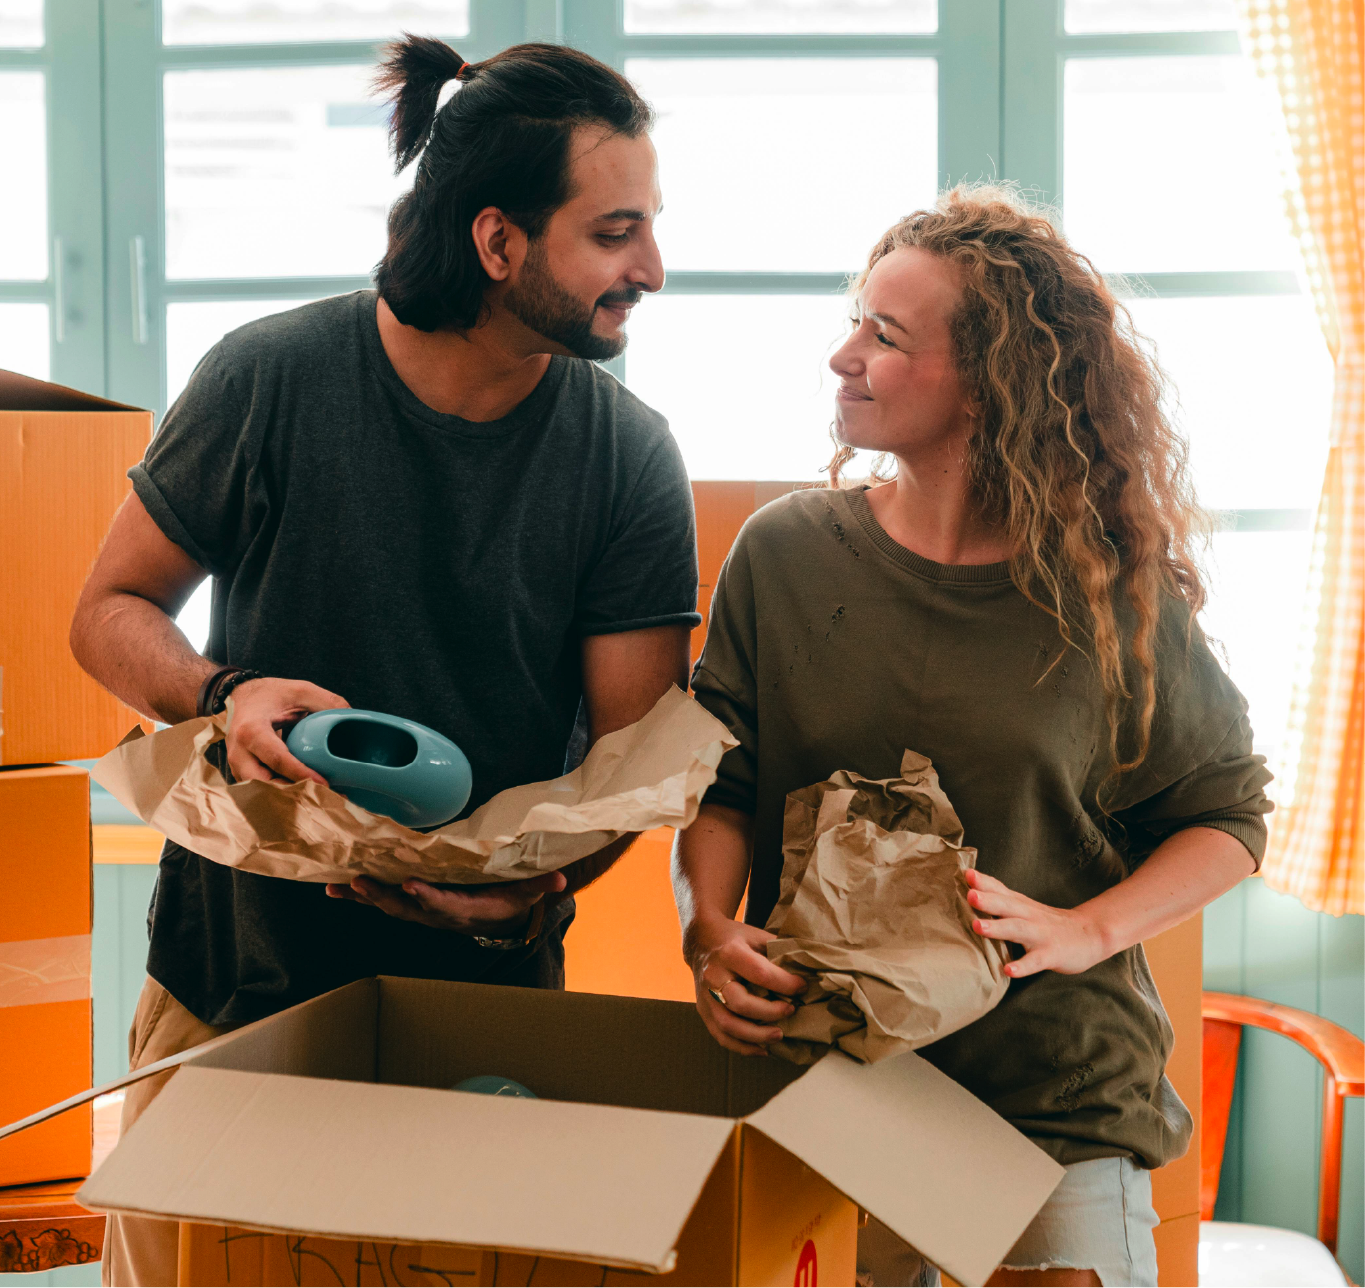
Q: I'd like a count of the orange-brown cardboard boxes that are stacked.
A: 2